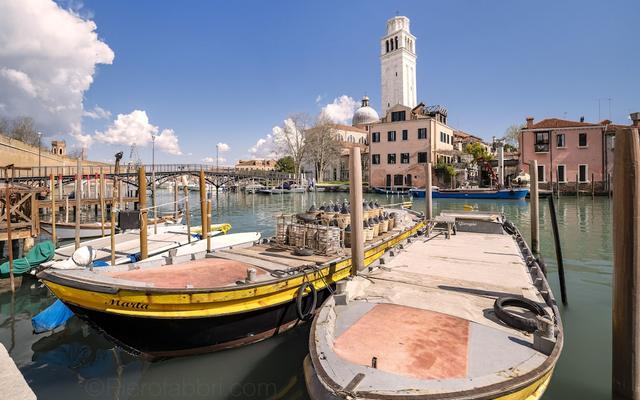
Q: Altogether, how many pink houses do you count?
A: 1